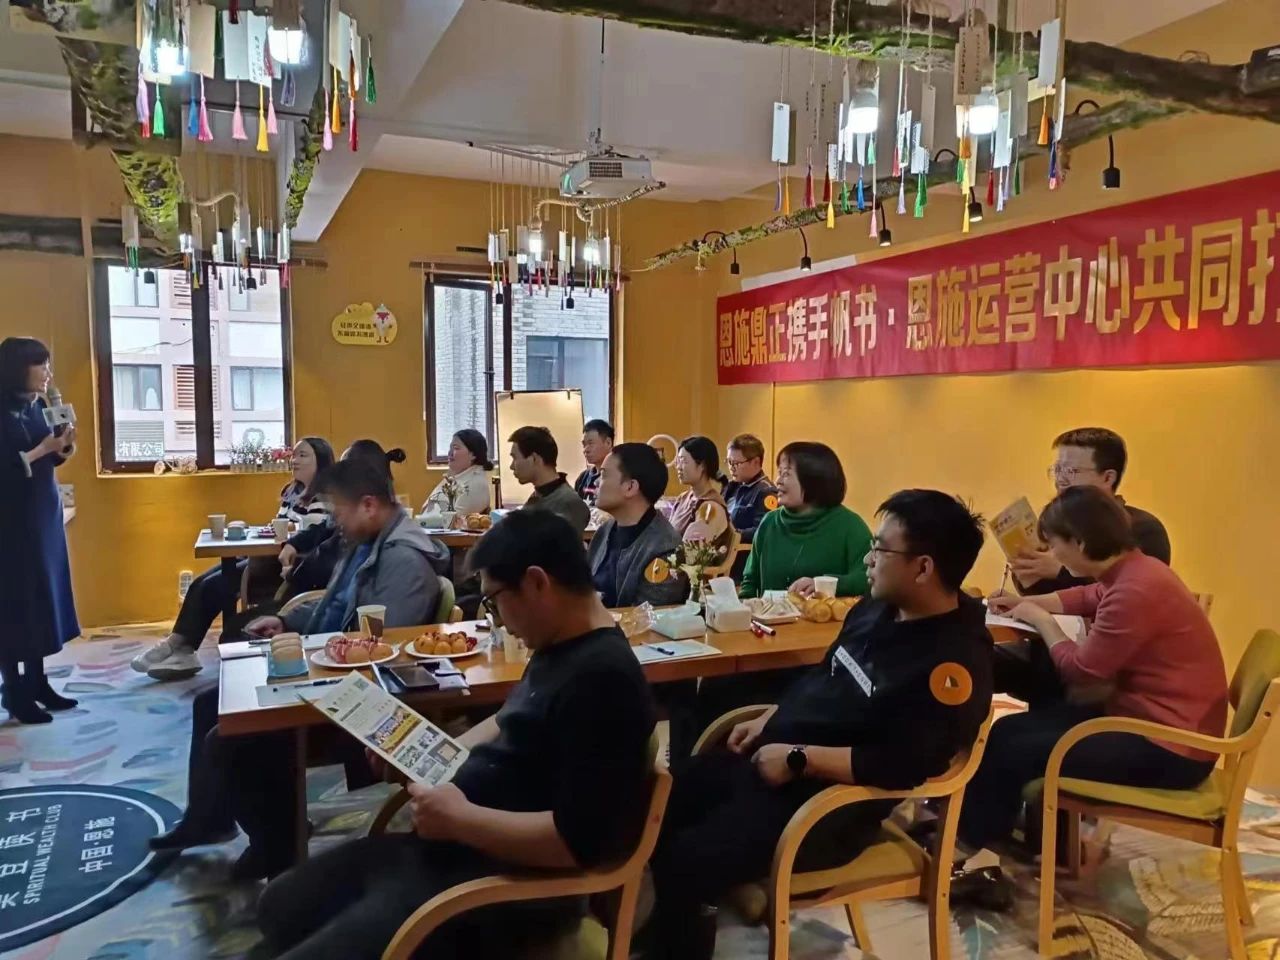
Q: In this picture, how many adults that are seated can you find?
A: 14